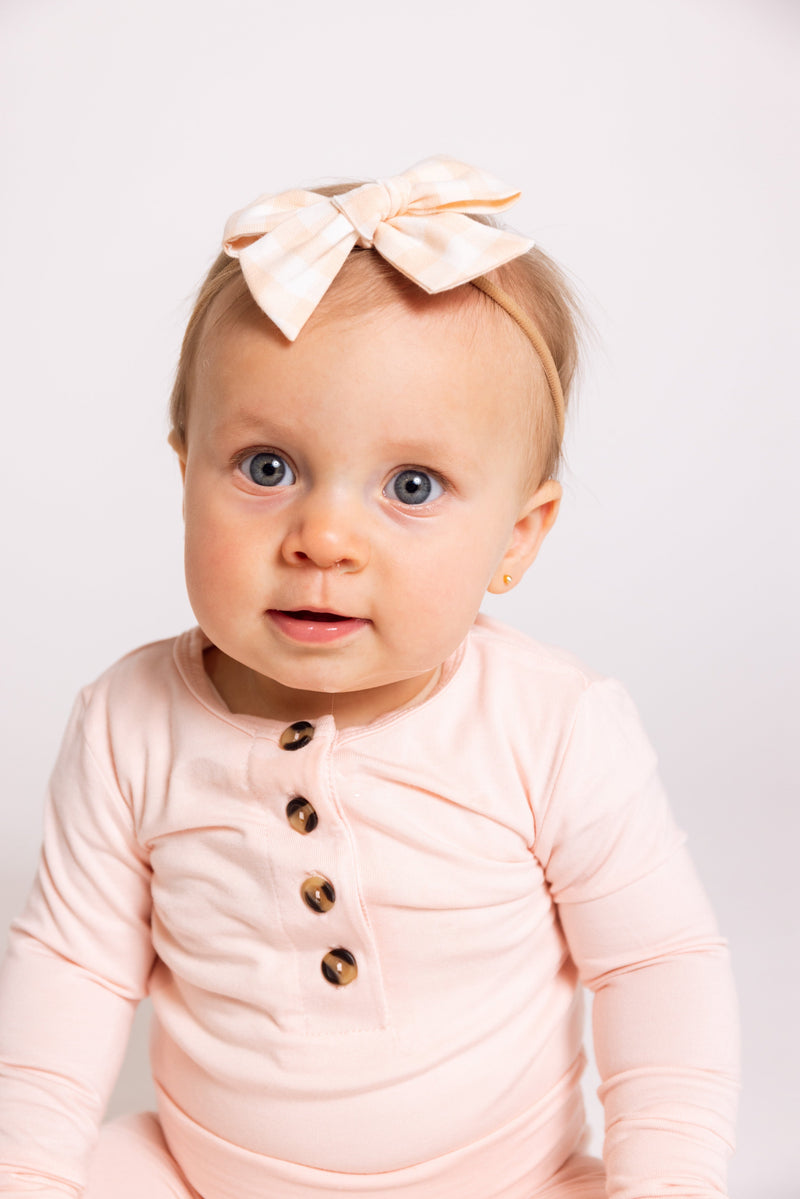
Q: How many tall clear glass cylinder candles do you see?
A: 0